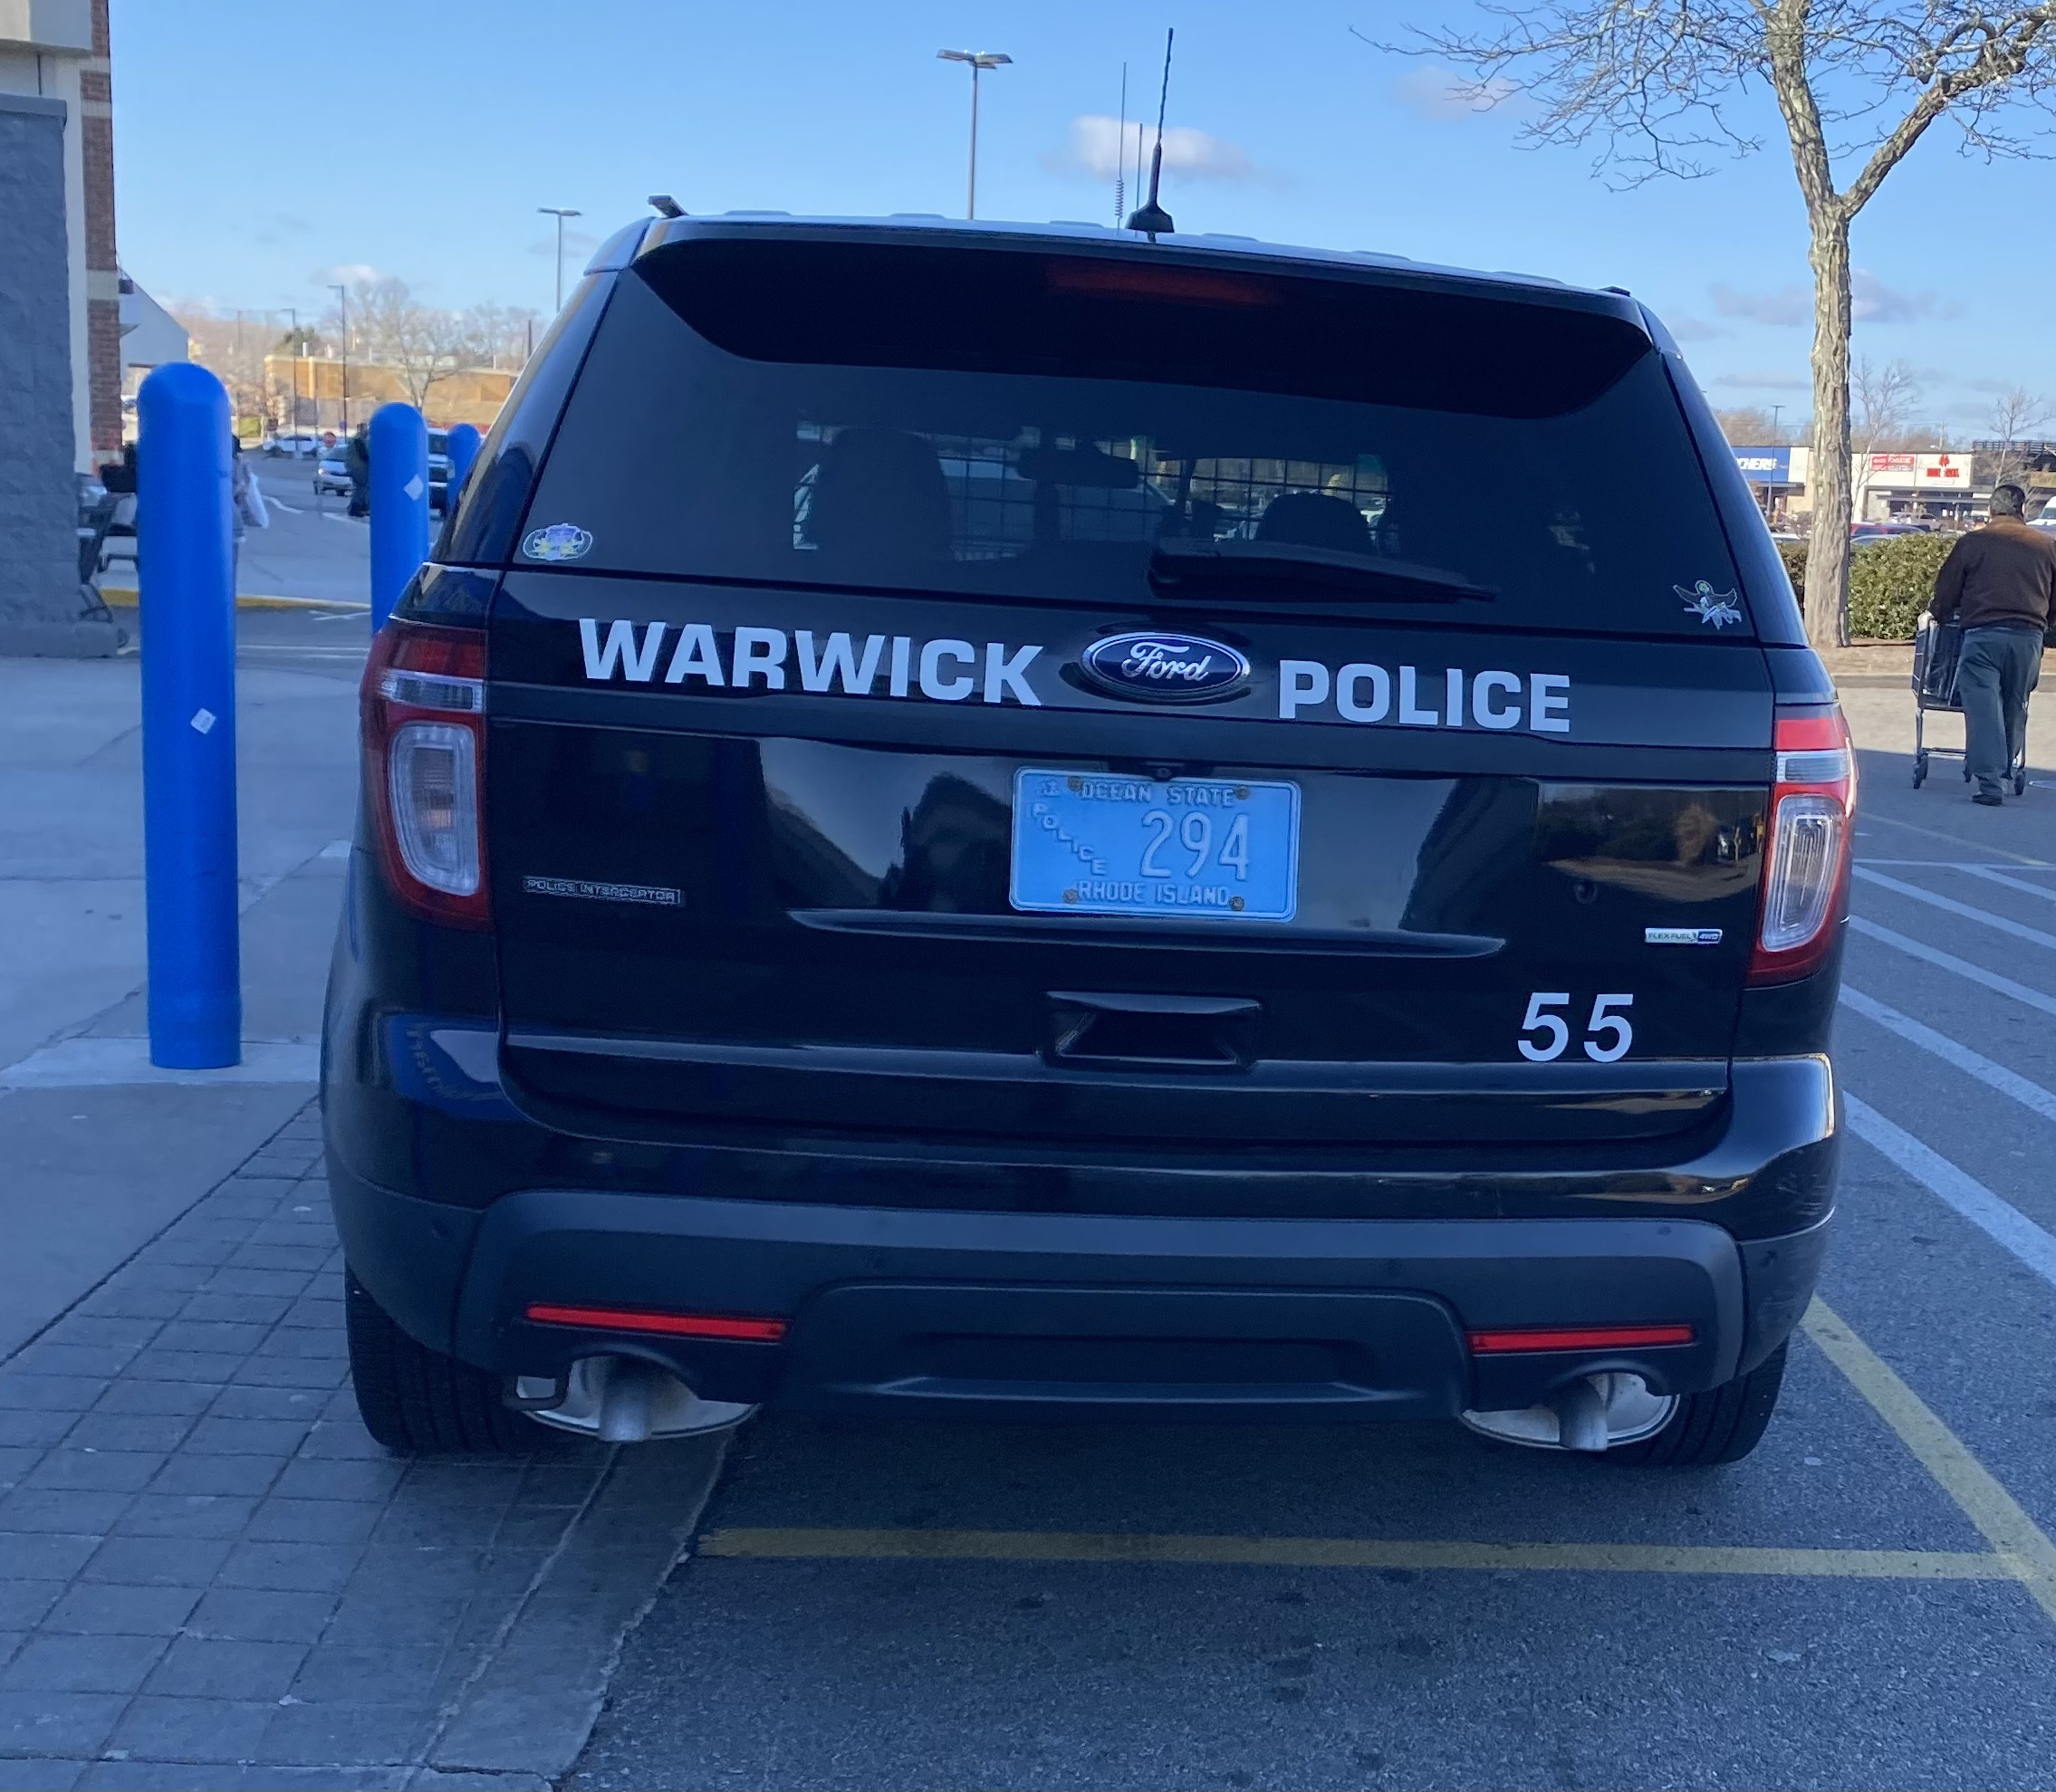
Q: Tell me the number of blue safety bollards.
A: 3